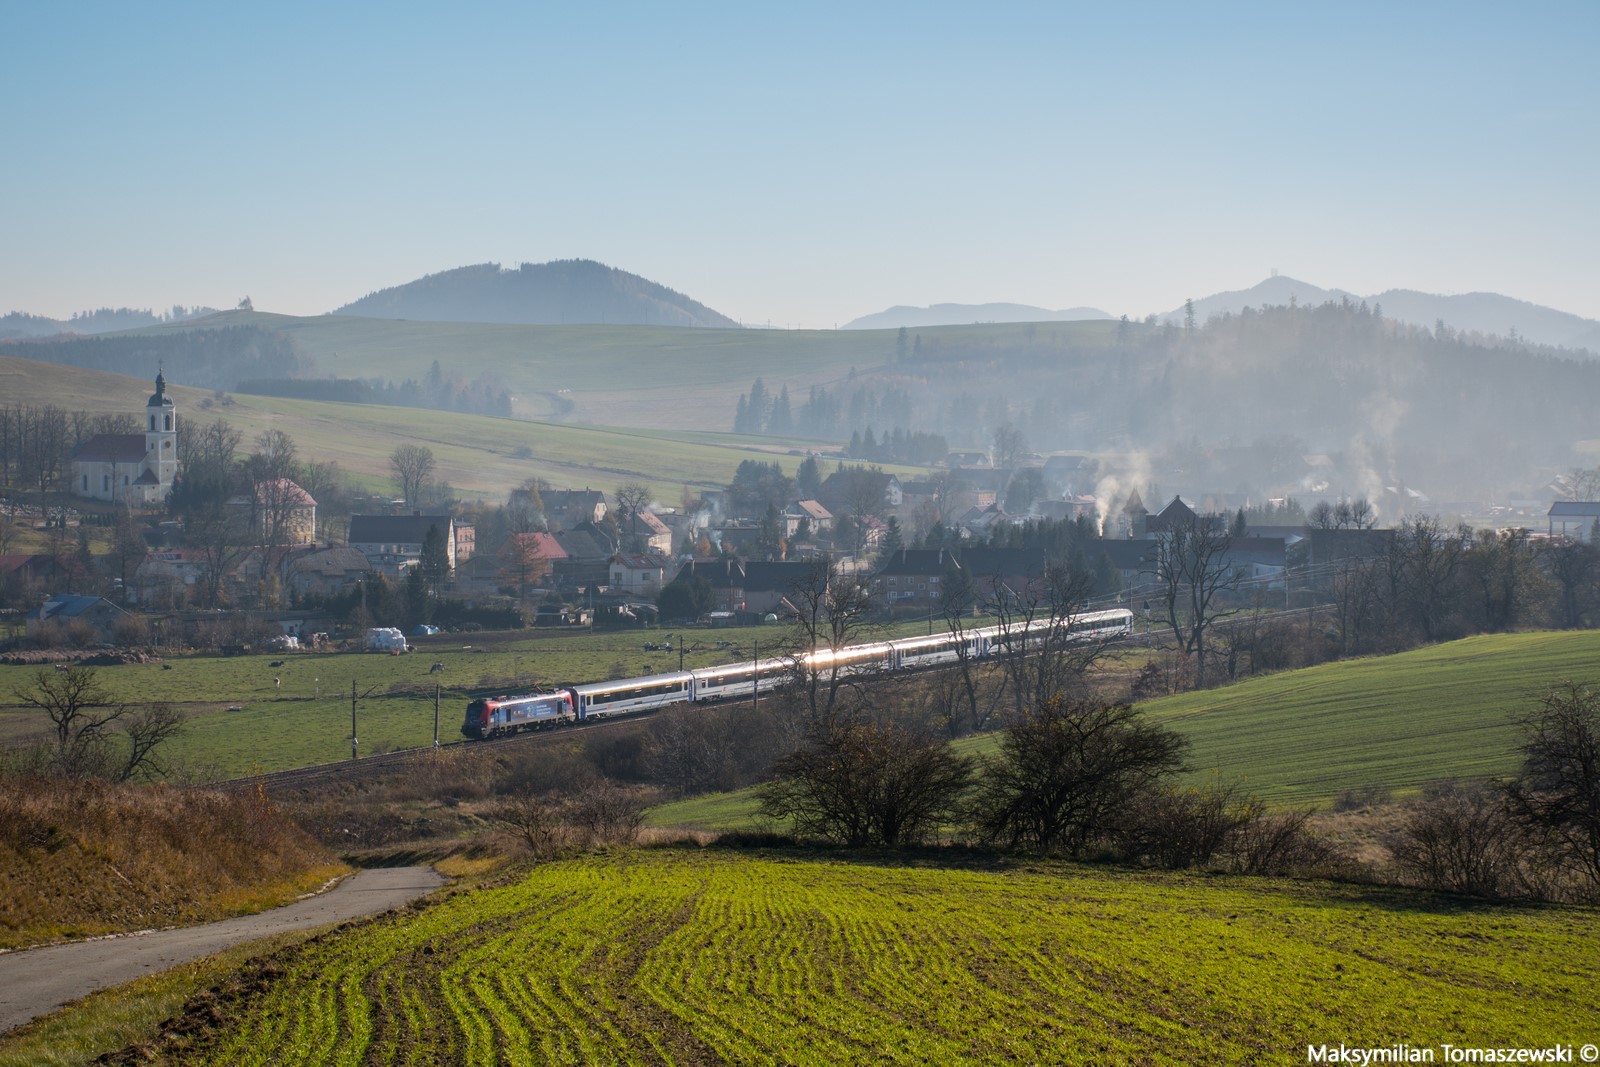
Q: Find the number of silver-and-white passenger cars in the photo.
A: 6